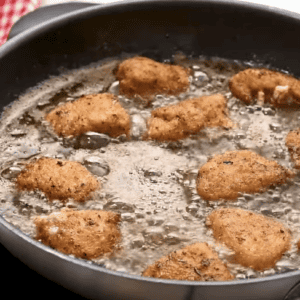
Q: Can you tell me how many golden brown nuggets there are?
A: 10